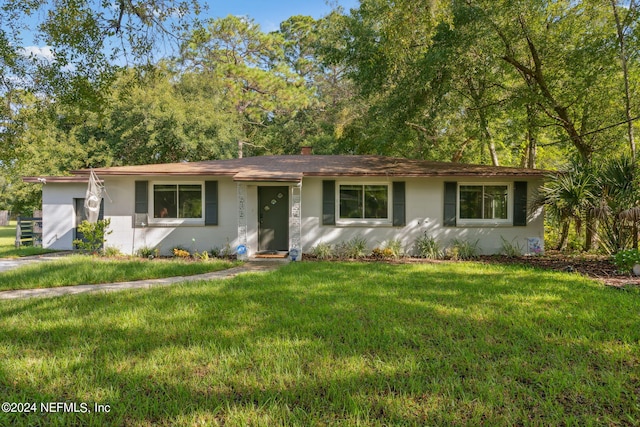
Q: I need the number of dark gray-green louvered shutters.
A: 6